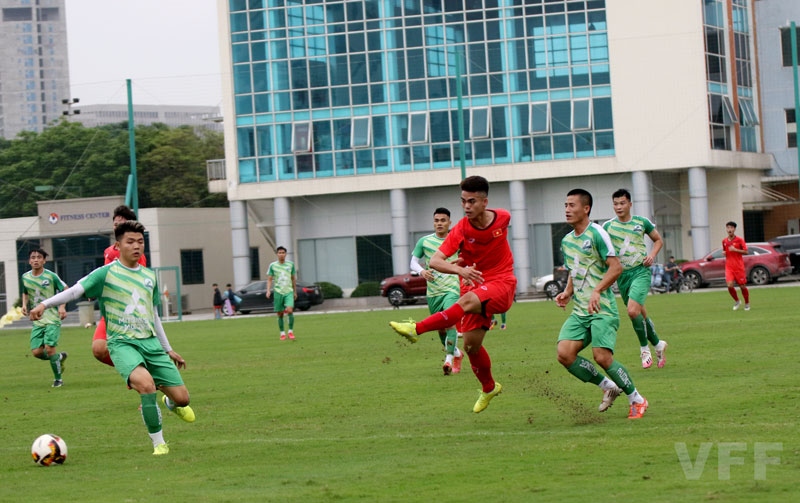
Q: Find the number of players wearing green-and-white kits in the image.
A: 6